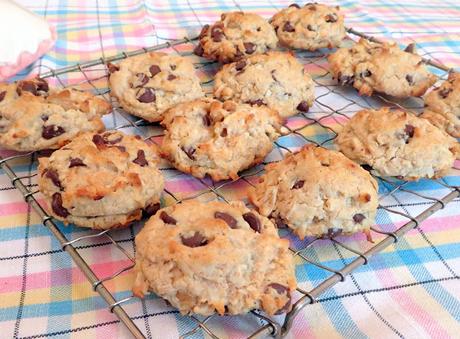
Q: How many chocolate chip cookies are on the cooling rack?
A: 12